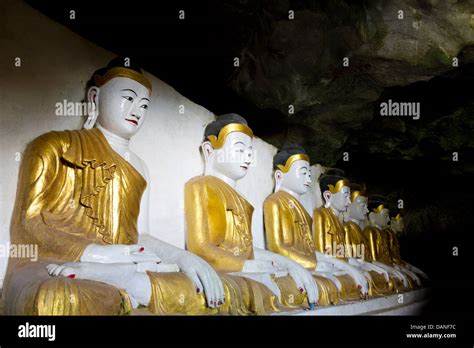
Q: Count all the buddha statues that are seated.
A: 7